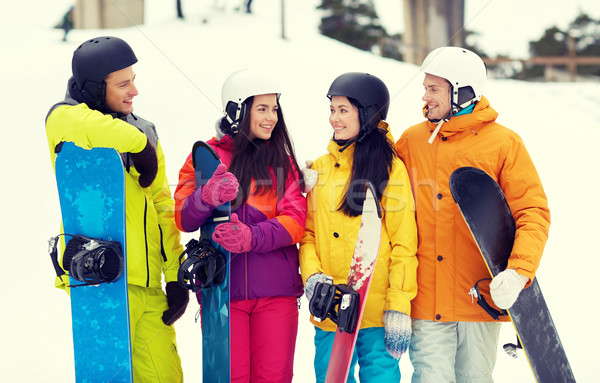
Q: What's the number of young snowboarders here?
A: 4